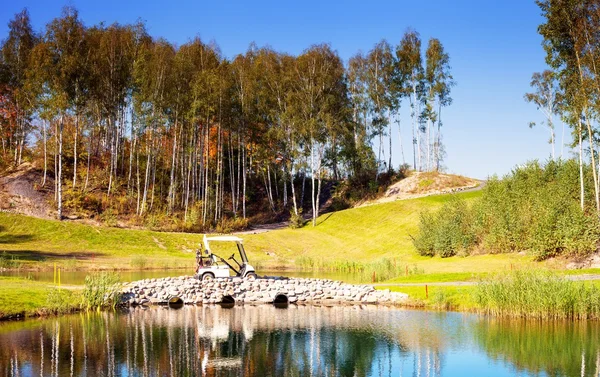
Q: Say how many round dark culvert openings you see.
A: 3